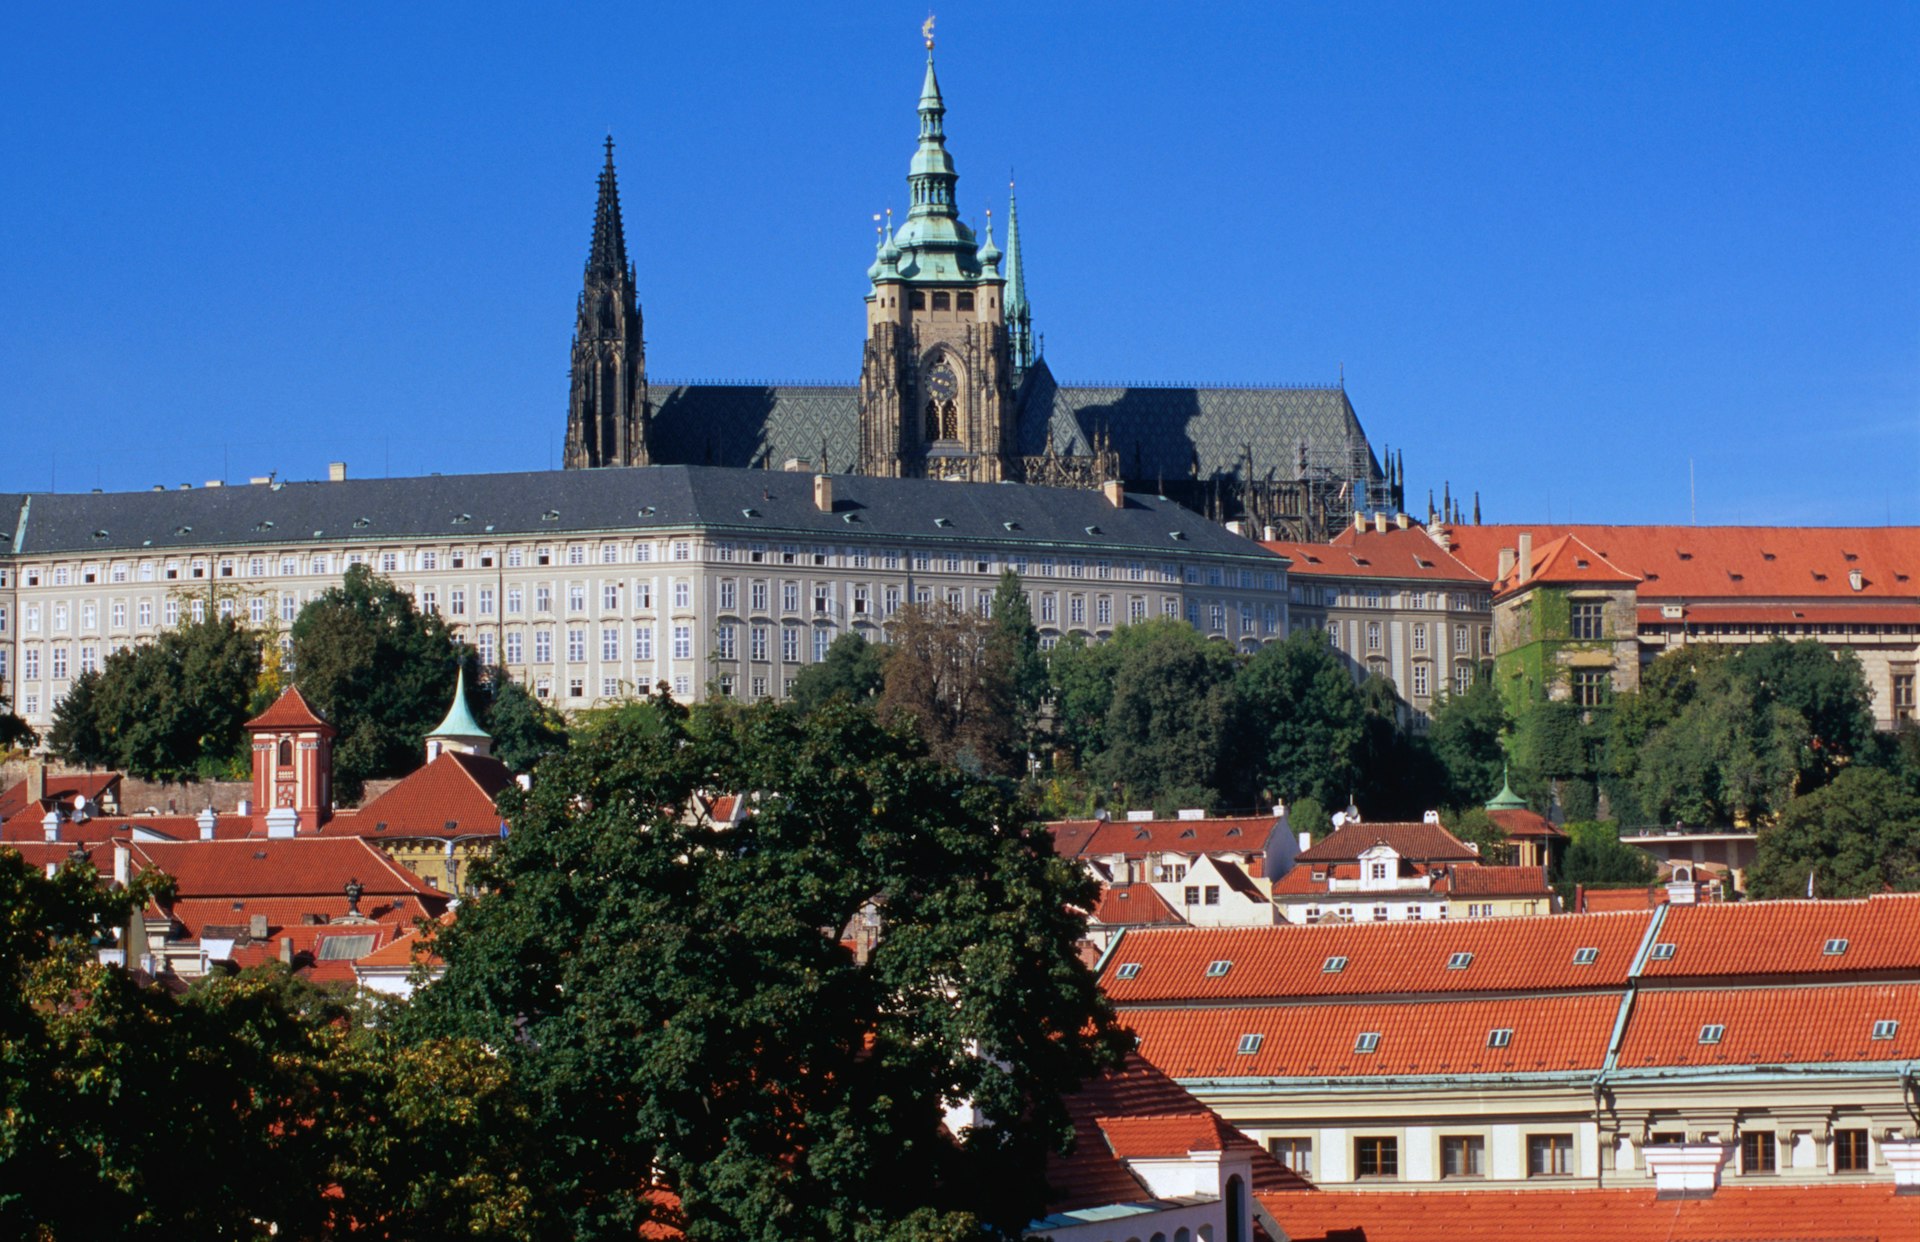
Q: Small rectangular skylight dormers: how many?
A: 12